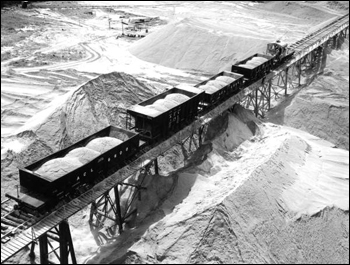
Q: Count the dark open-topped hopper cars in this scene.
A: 4